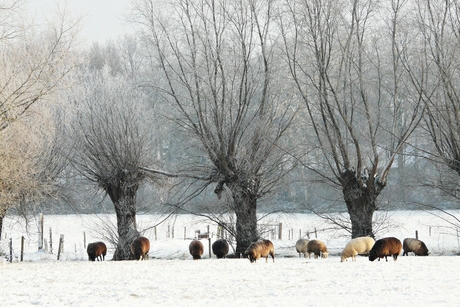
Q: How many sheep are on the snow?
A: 10